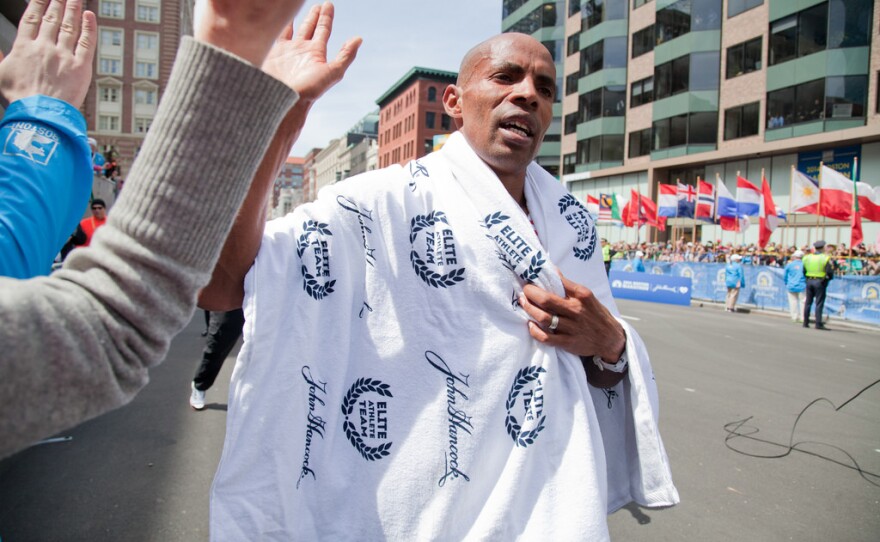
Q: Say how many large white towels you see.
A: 1